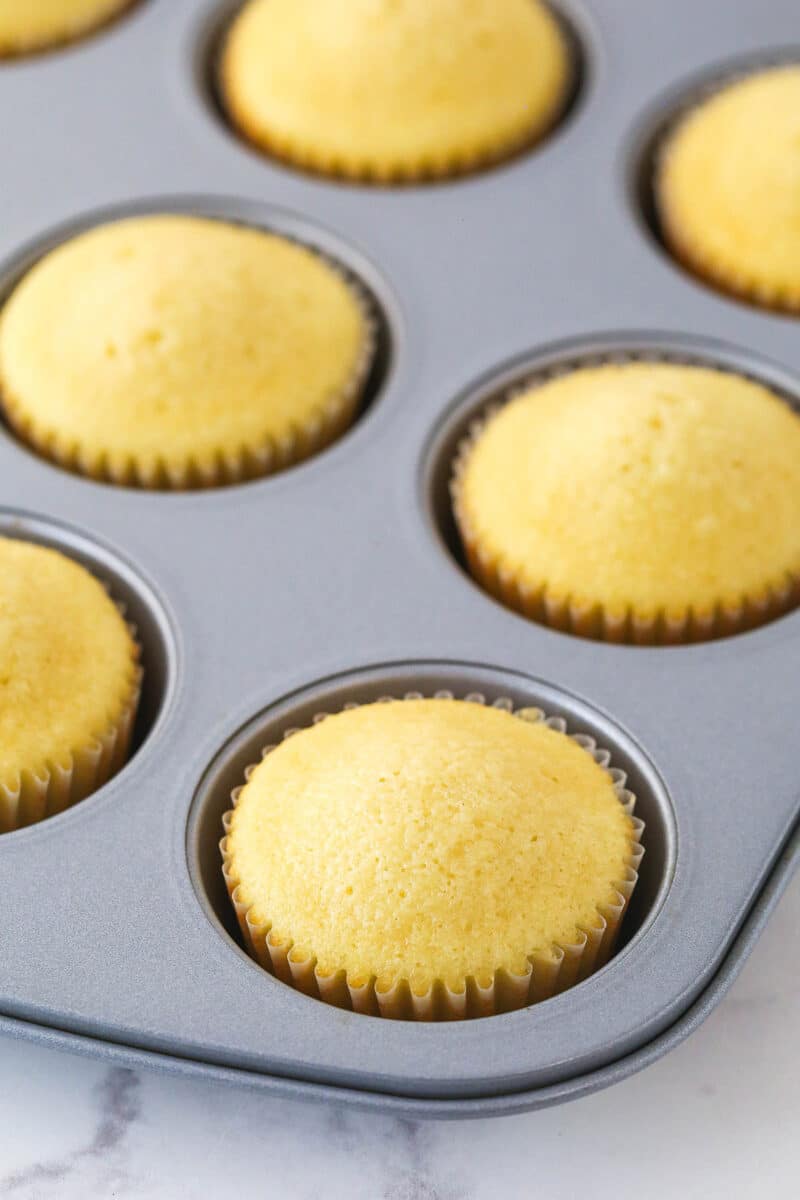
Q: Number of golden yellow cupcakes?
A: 7